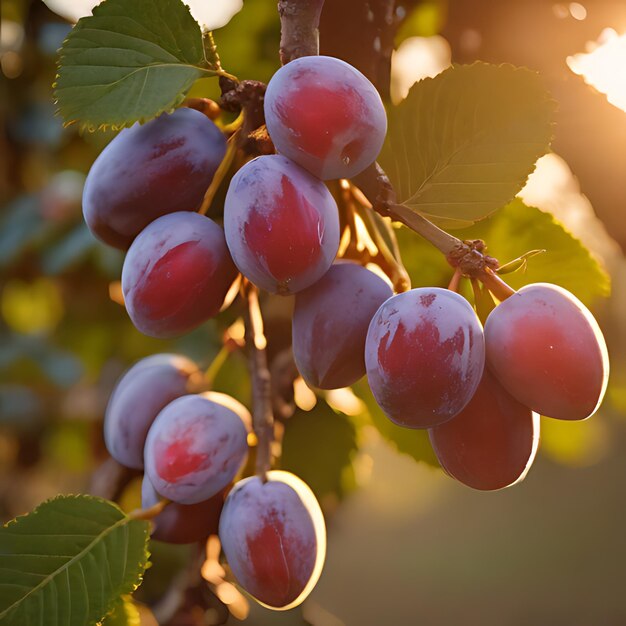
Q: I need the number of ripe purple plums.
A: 12